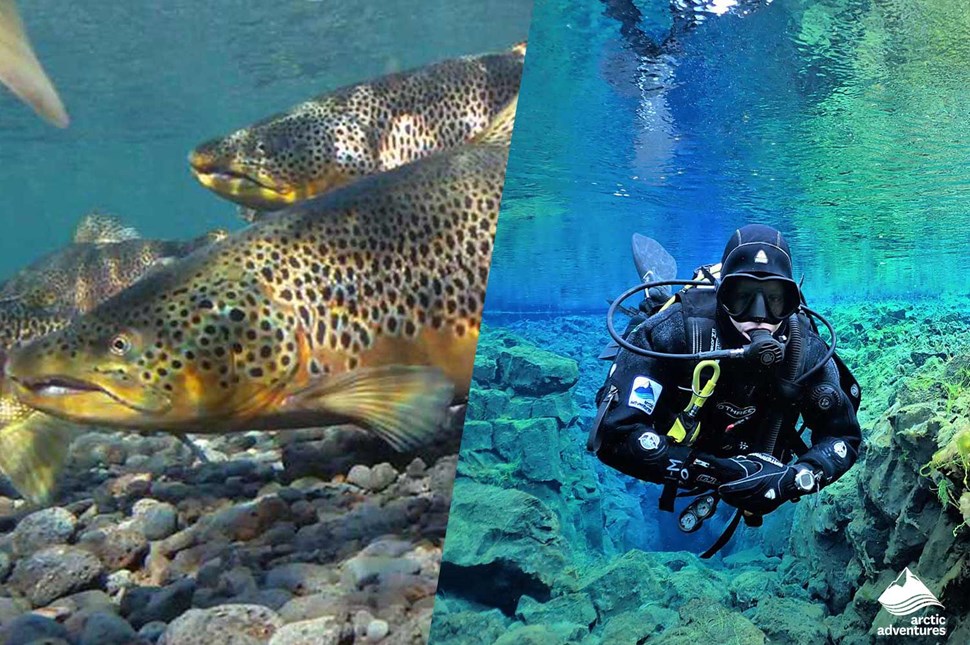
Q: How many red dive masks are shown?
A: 0